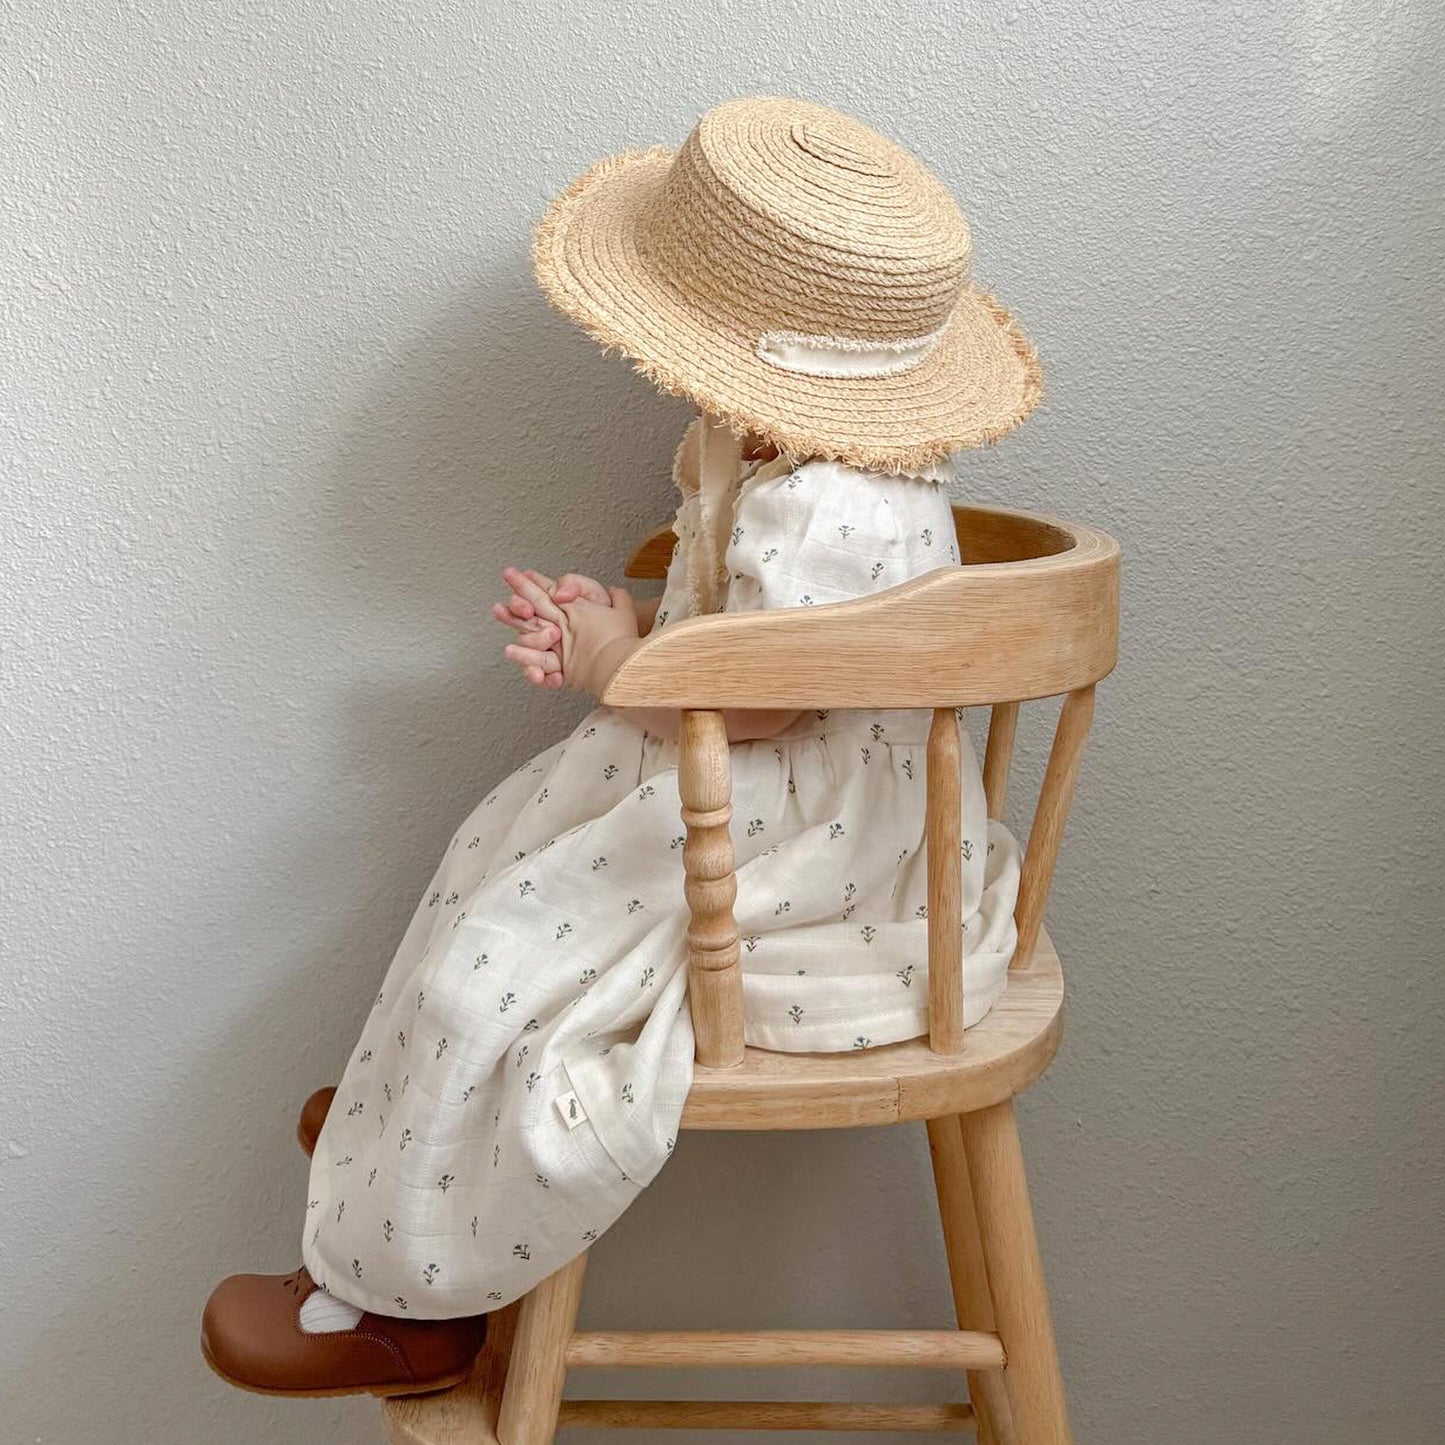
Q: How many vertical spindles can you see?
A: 4